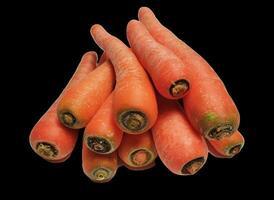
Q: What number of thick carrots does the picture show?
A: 10